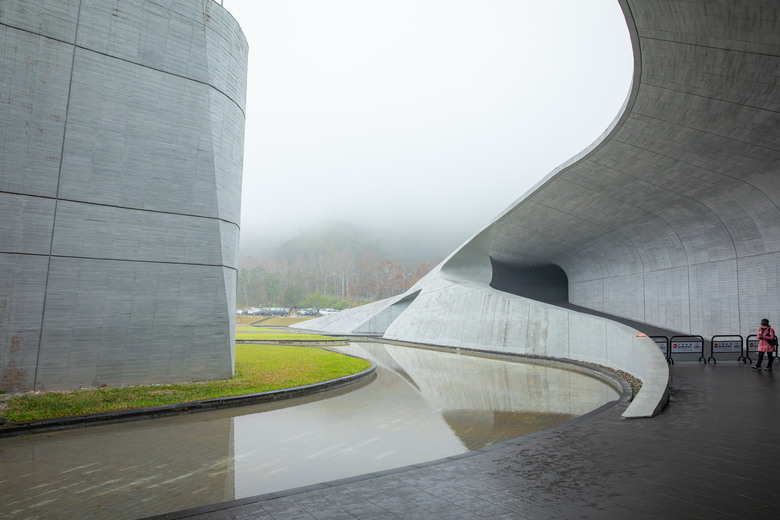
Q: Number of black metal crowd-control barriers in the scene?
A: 4